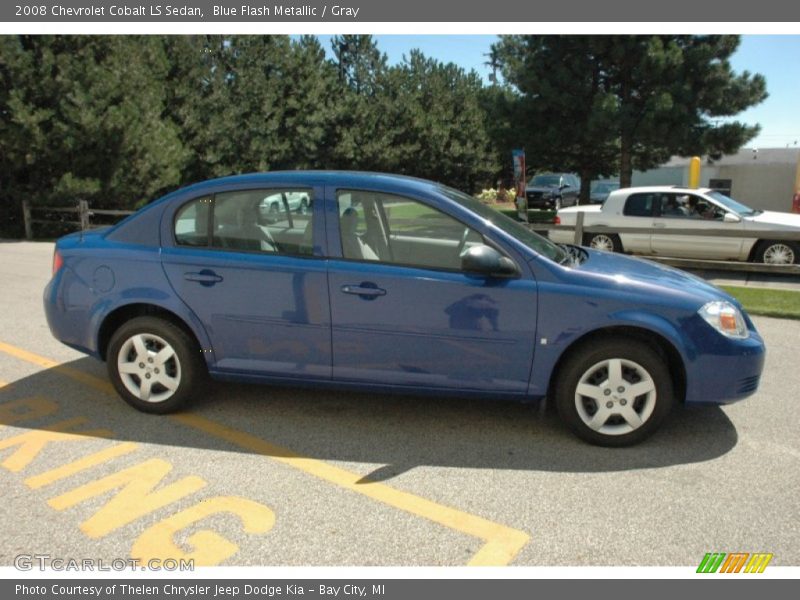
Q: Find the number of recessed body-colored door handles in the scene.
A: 2